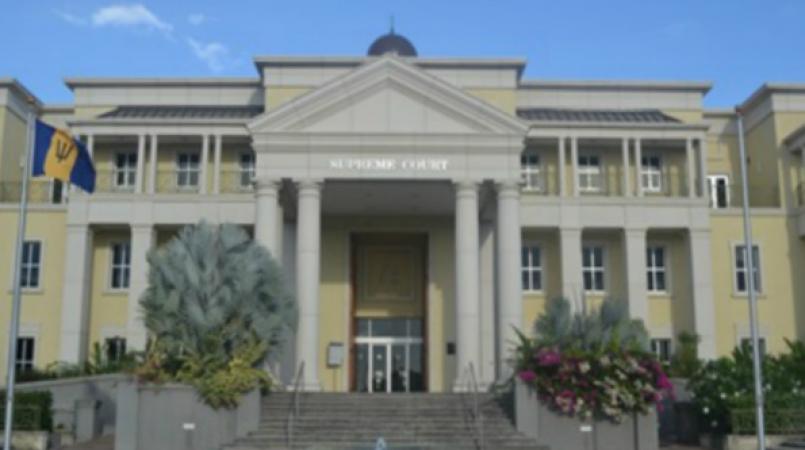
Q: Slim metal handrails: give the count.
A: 2